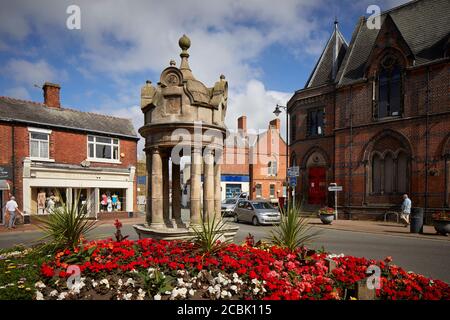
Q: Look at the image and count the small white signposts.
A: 1